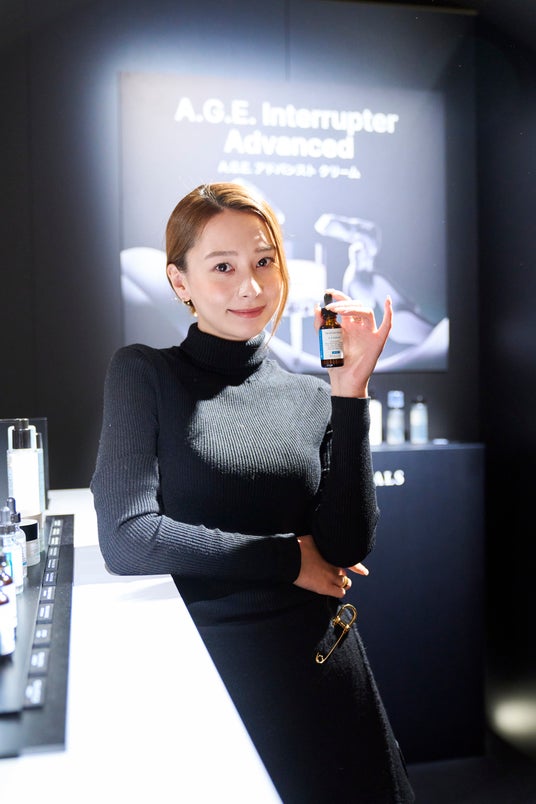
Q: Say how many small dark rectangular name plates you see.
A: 11